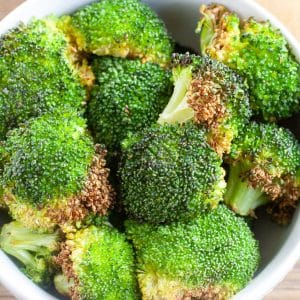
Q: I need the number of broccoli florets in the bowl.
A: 11